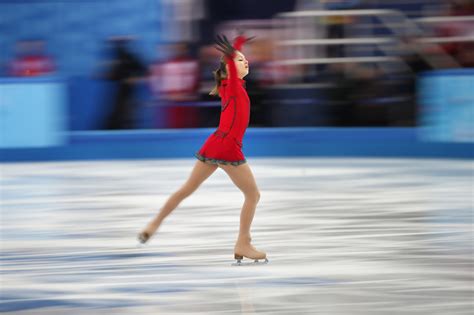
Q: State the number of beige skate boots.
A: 2